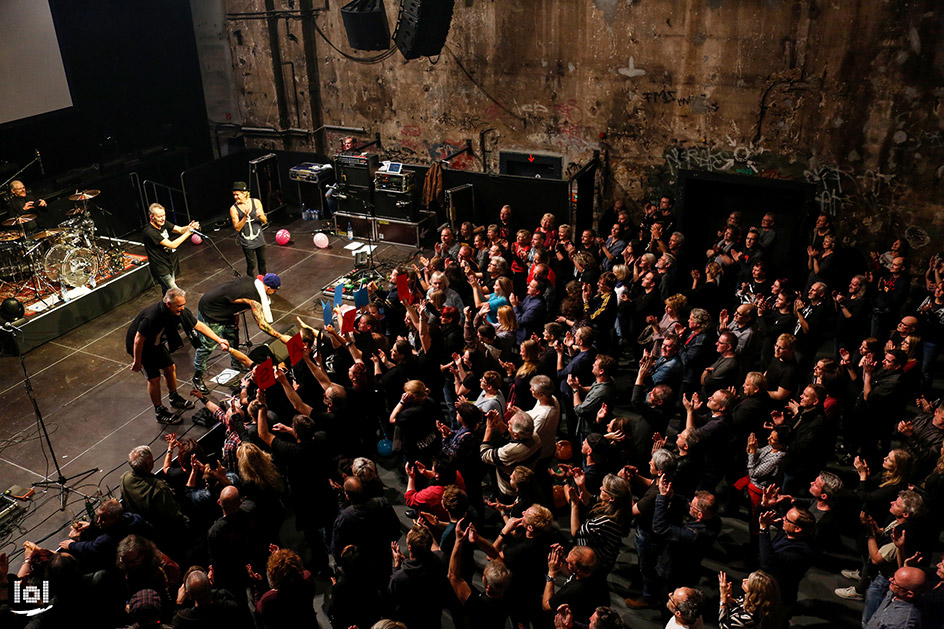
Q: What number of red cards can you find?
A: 4